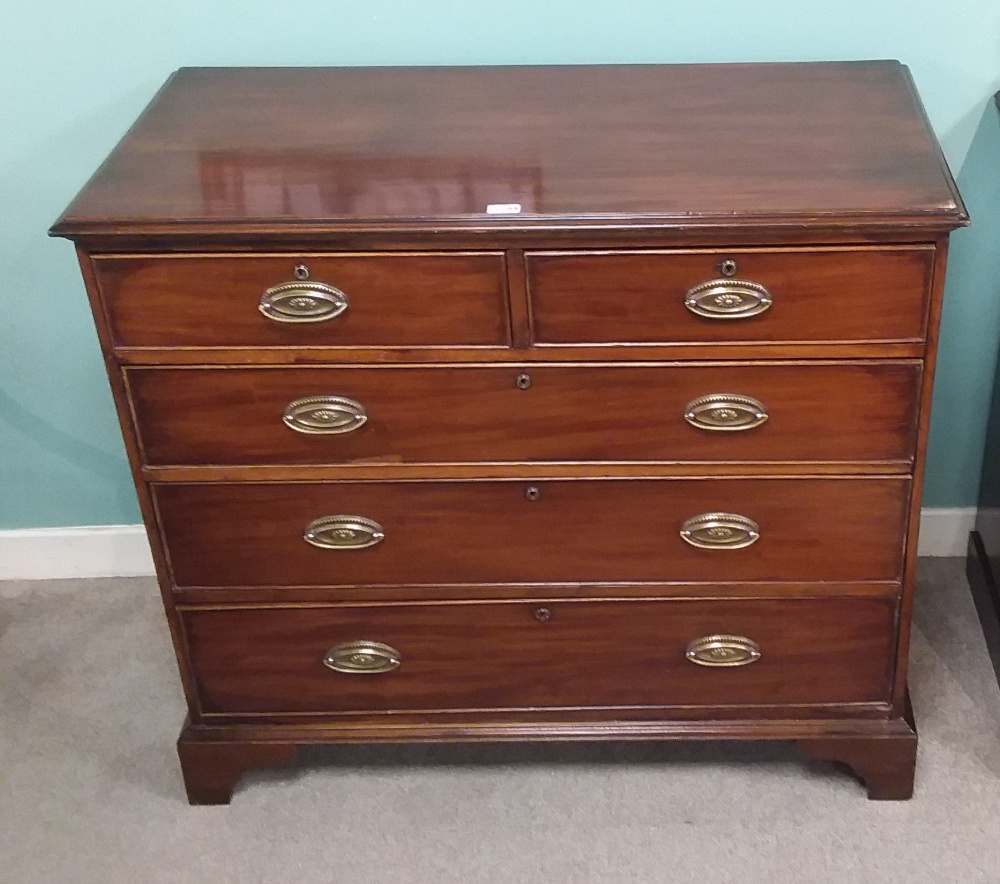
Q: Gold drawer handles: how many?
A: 8